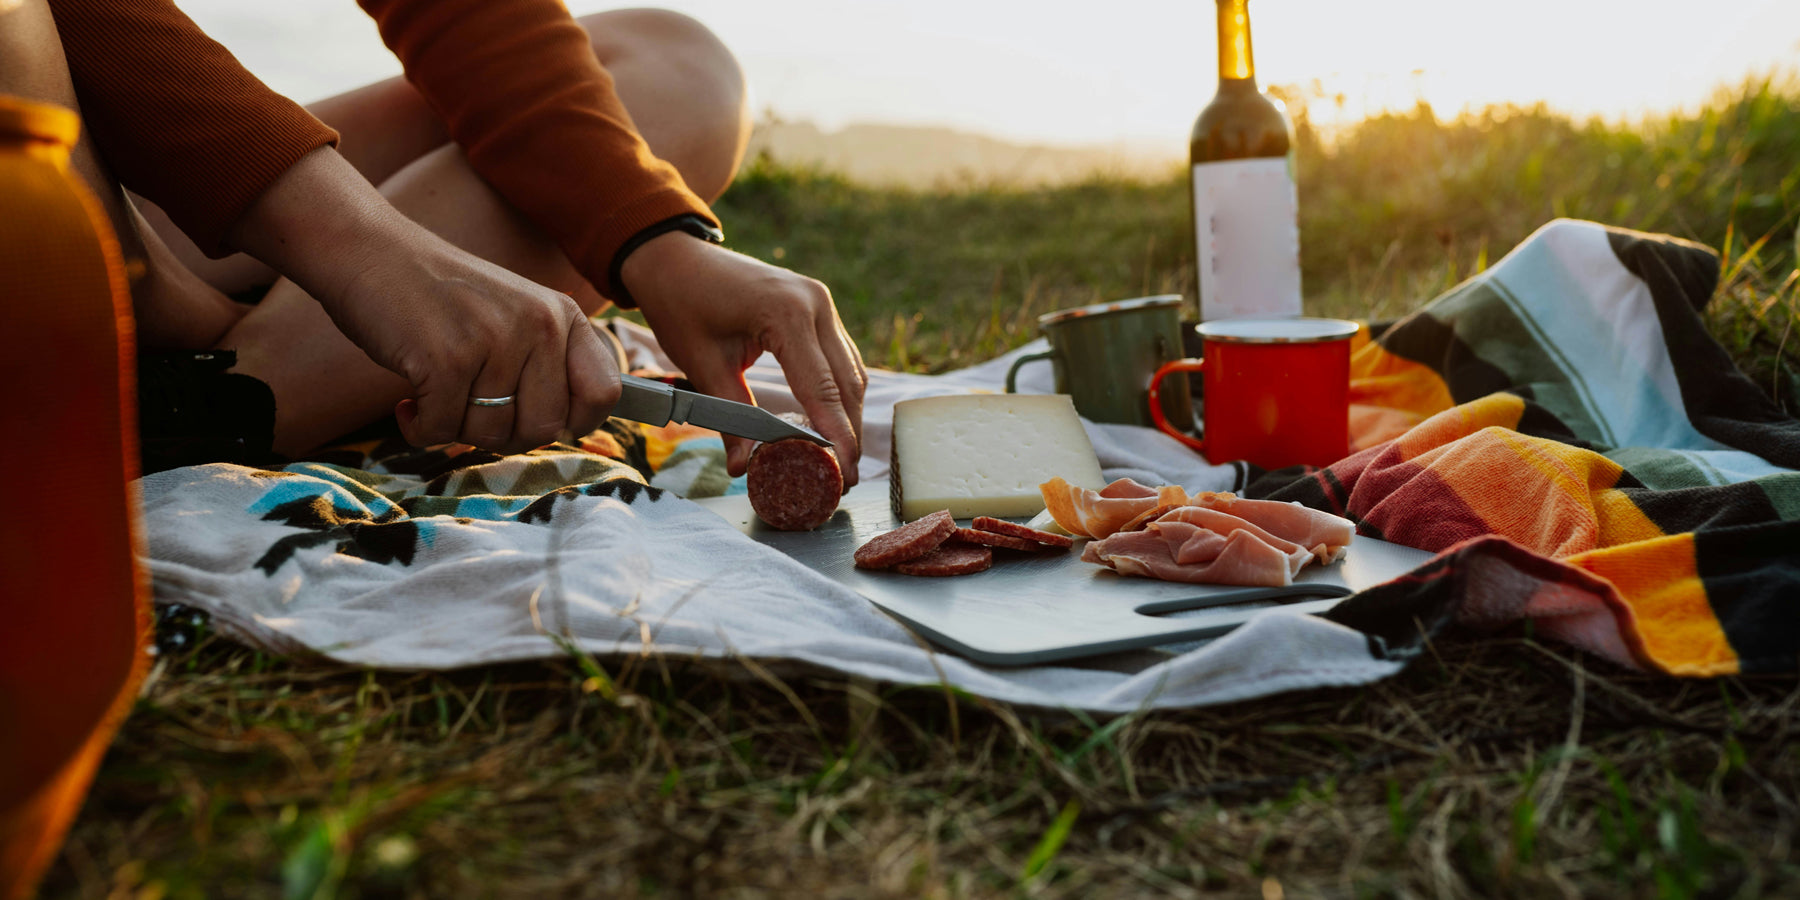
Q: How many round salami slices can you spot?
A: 4